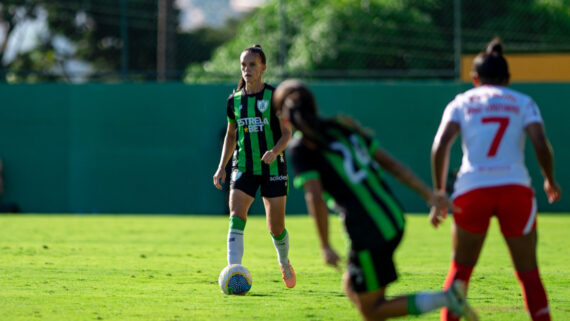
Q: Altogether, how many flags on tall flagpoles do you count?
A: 0